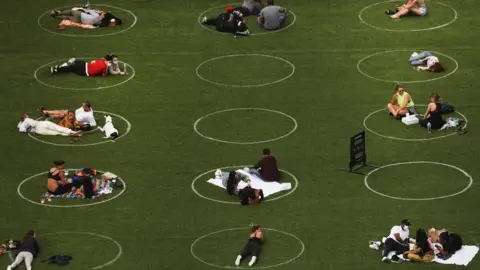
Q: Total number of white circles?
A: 14